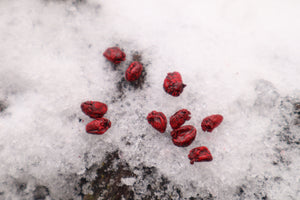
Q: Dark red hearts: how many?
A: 10